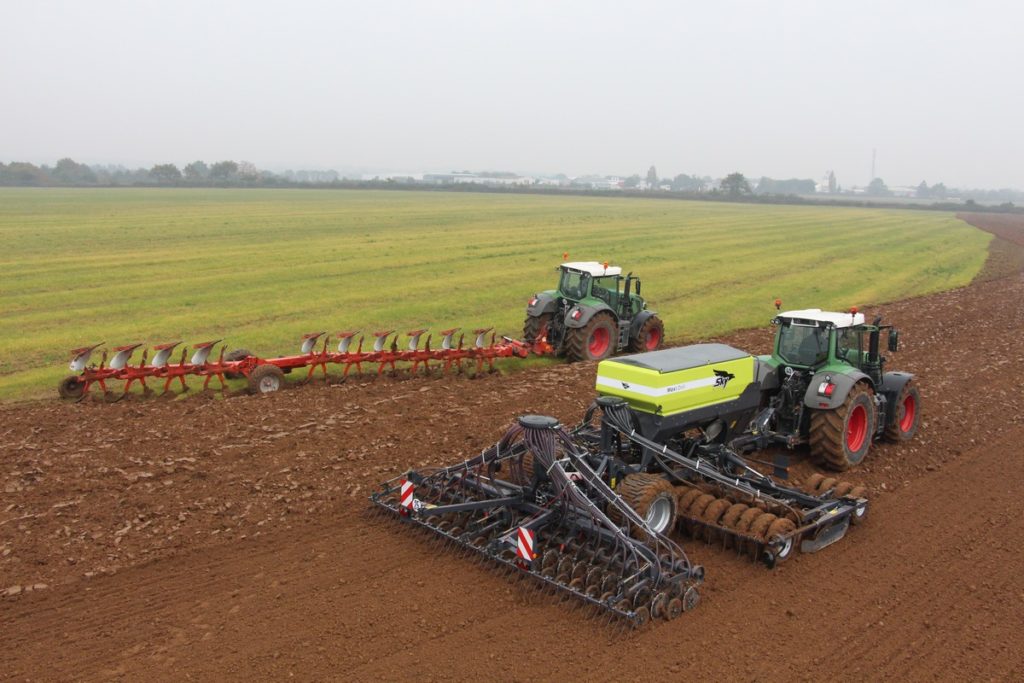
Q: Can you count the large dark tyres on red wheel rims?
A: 4